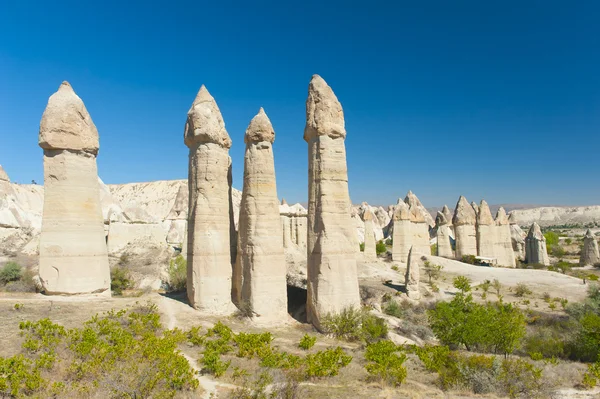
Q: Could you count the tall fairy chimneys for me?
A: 4